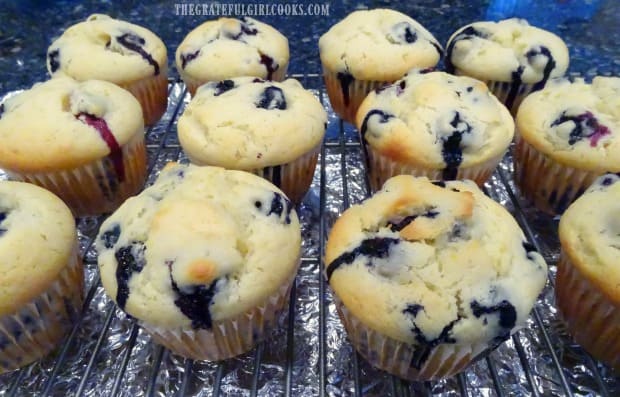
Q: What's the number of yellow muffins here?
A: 12